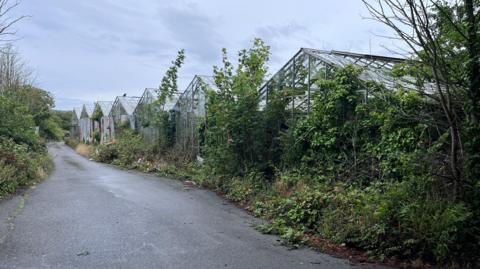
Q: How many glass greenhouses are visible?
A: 7